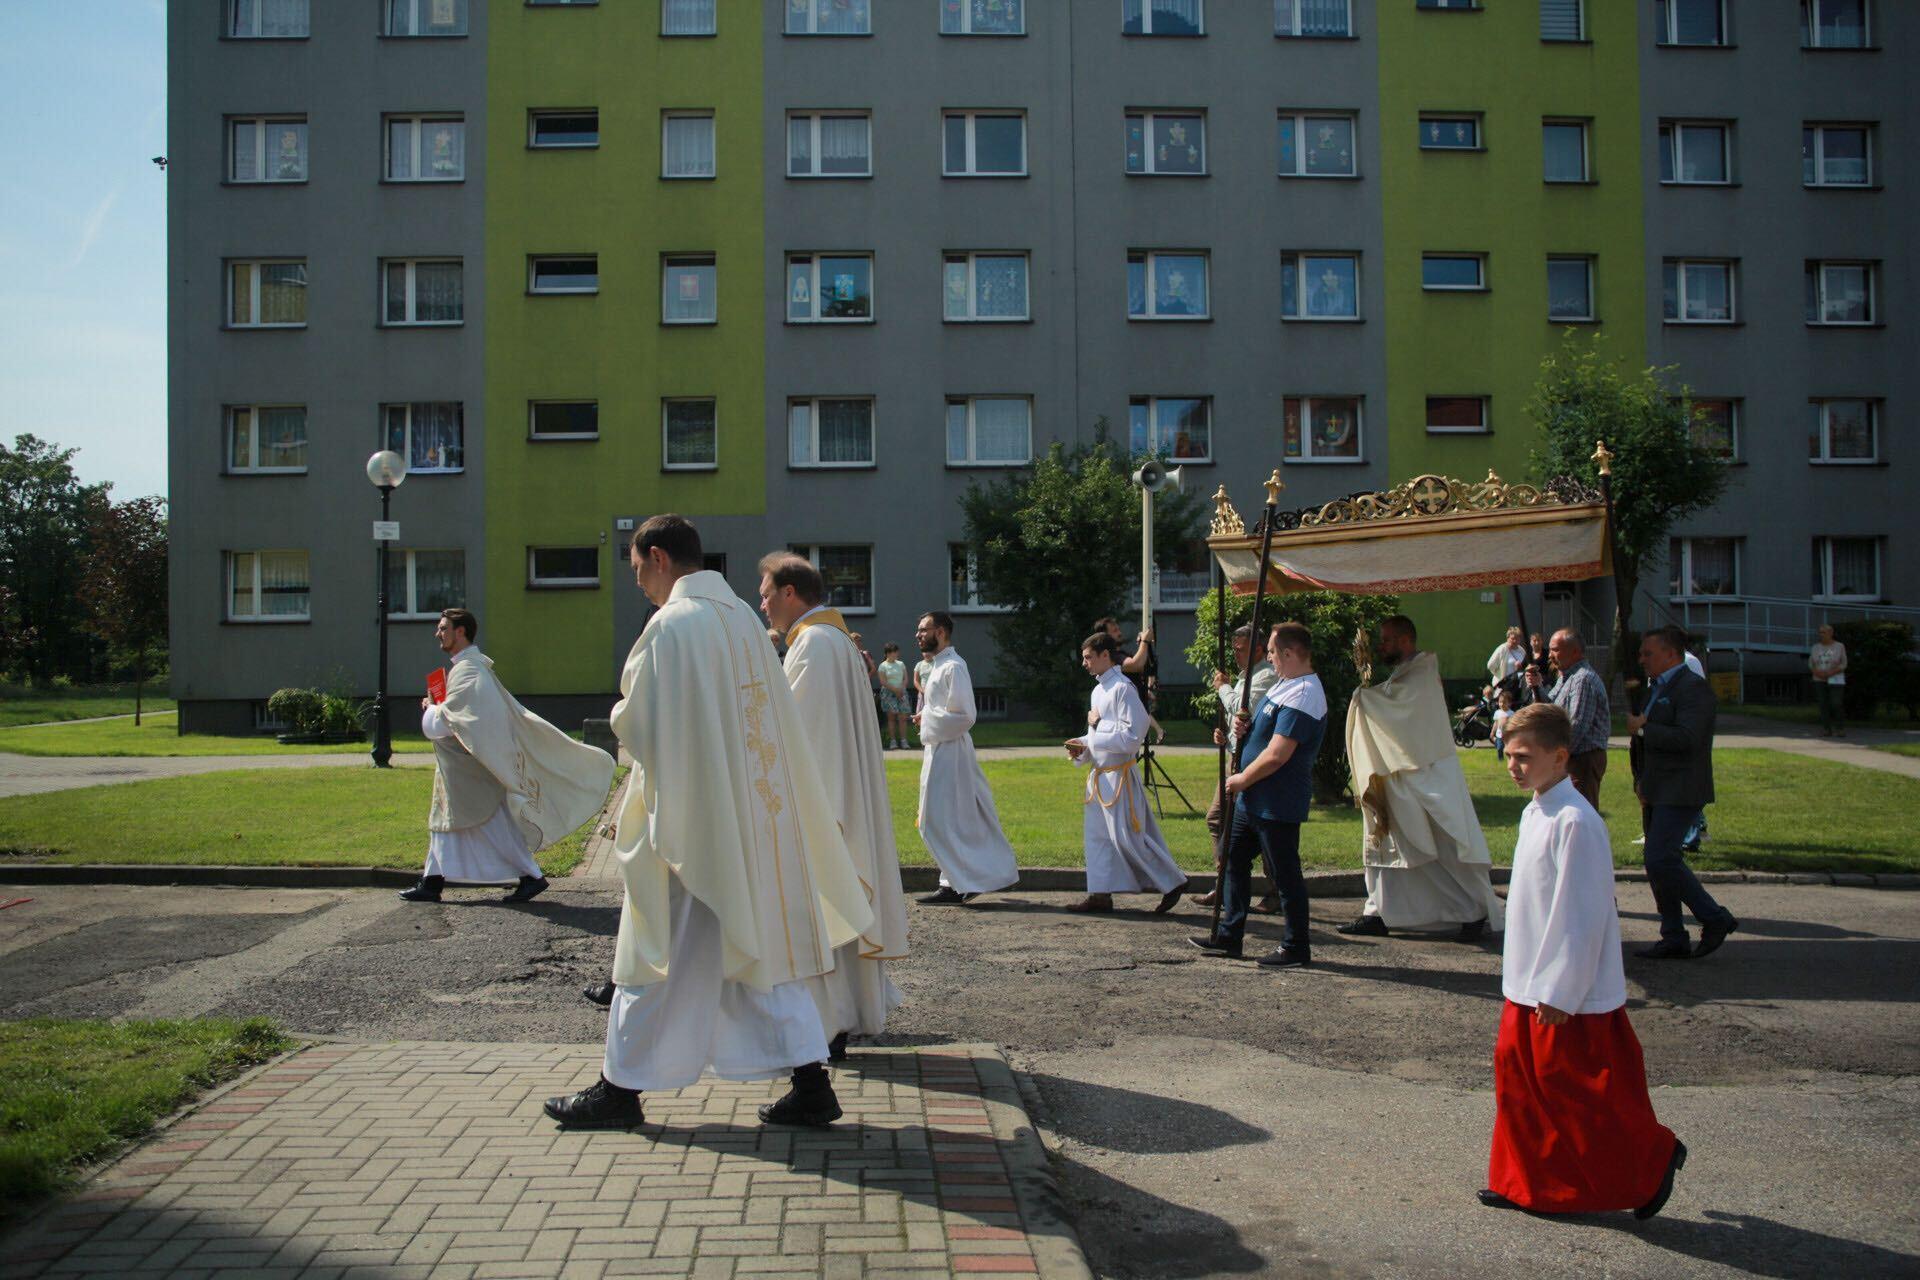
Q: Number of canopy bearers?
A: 4